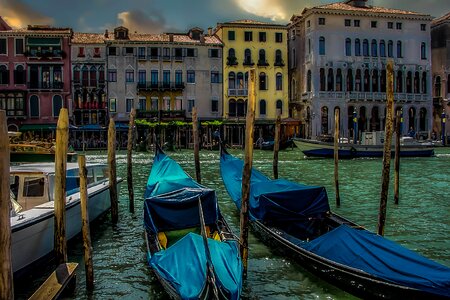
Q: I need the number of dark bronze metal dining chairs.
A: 0